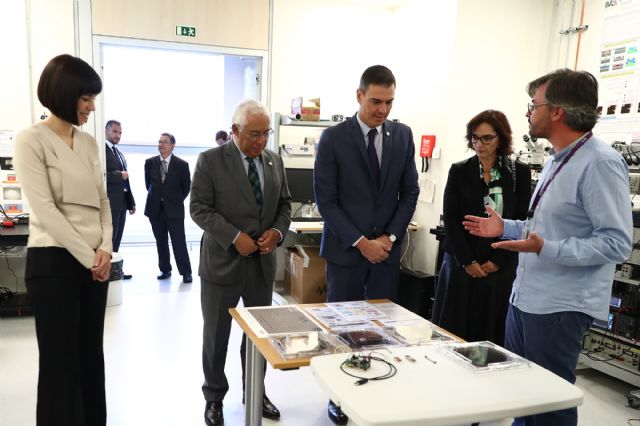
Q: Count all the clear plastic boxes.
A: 4